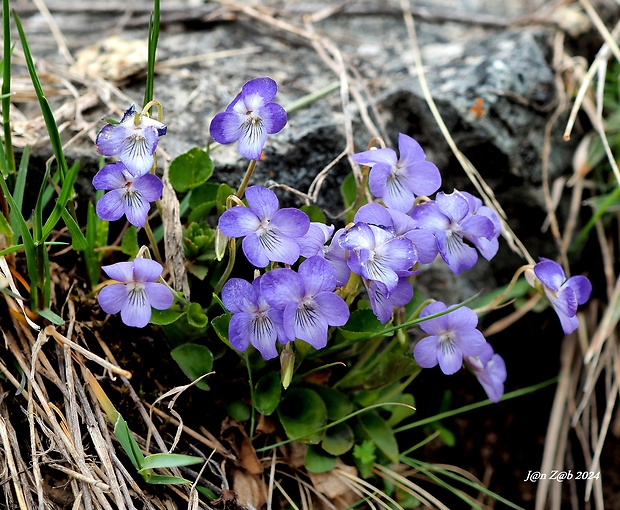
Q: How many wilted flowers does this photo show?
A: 1